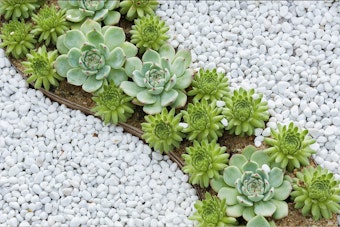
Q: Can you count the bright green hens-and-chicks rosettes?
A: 15